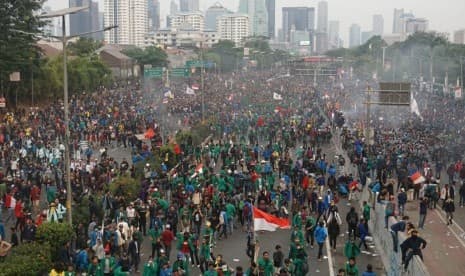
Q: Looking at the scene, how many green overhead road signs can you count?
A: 3